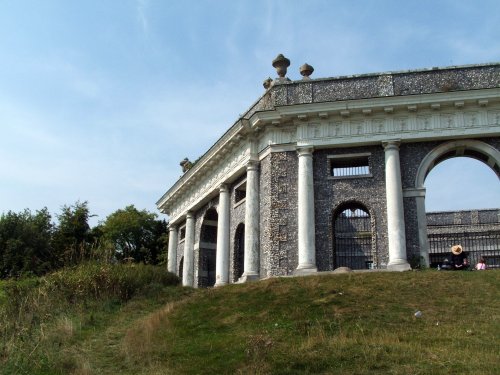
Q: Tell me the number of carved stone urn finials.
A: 4